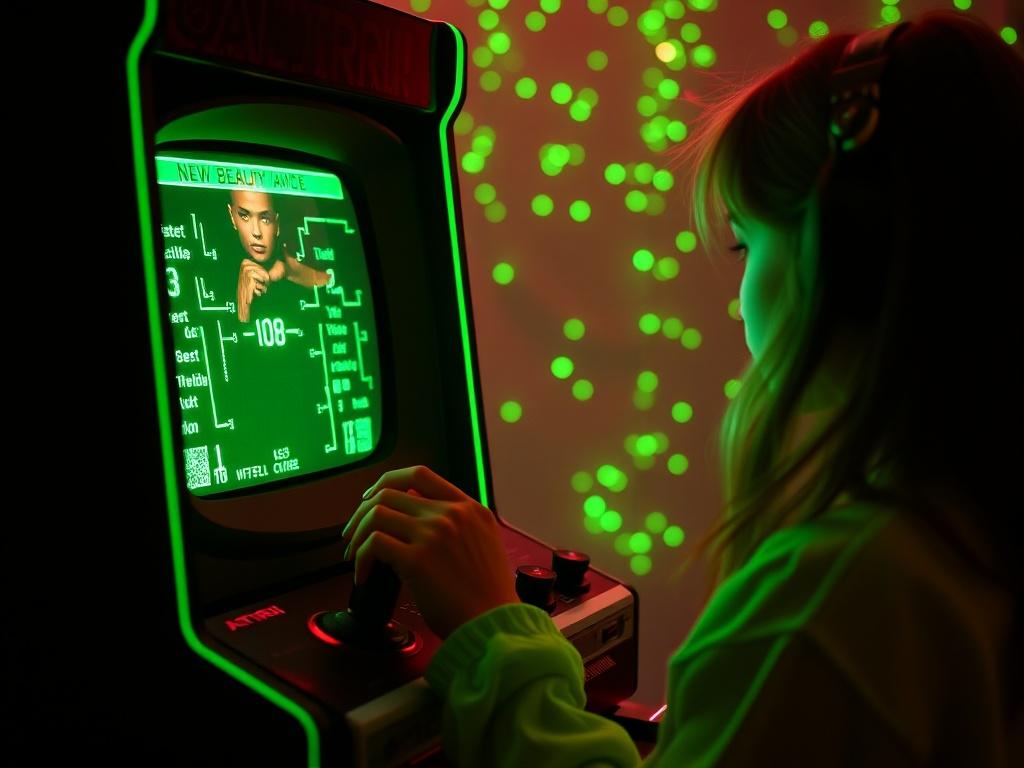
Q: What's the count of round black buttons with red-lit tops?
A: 2